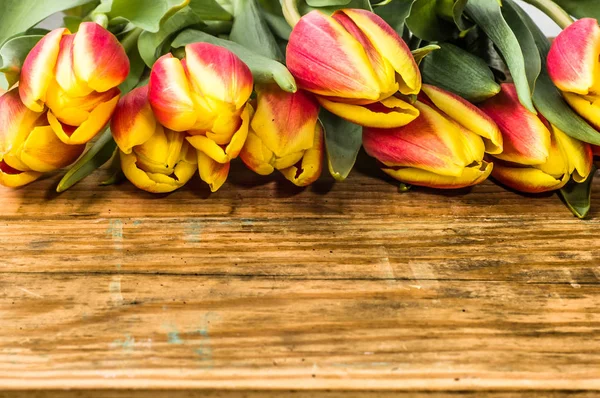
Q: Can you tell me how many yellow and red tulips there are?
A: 9